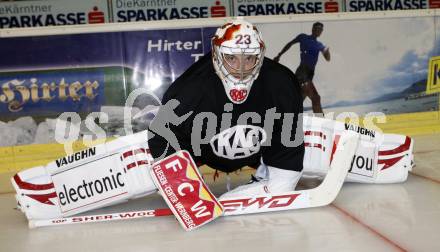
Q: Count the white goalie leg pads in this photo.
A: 2